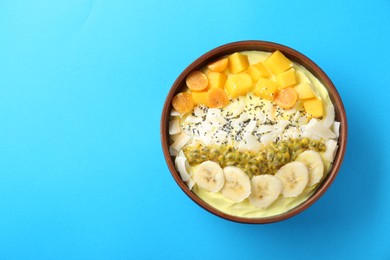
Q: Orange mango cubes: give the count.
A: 10